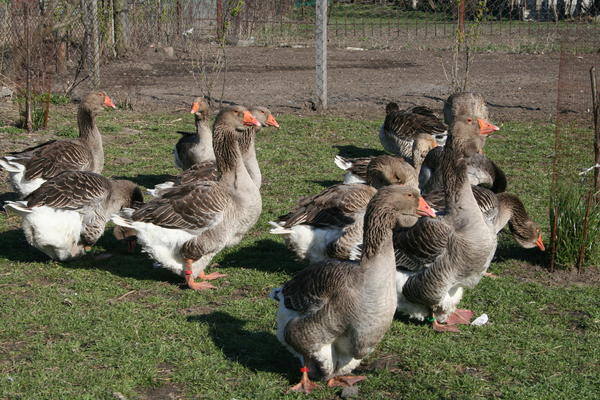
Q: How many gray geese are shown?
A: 12